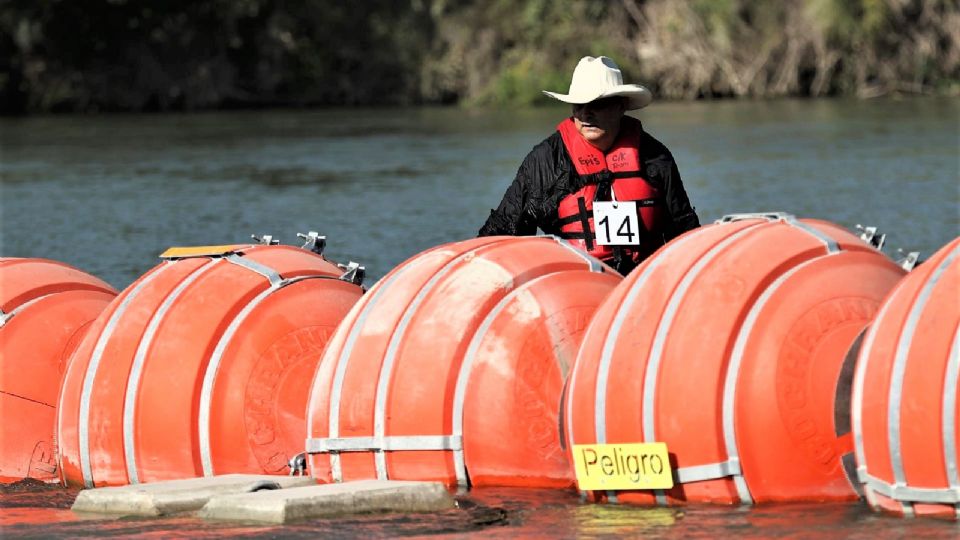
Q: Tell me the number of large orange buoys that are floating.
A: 5